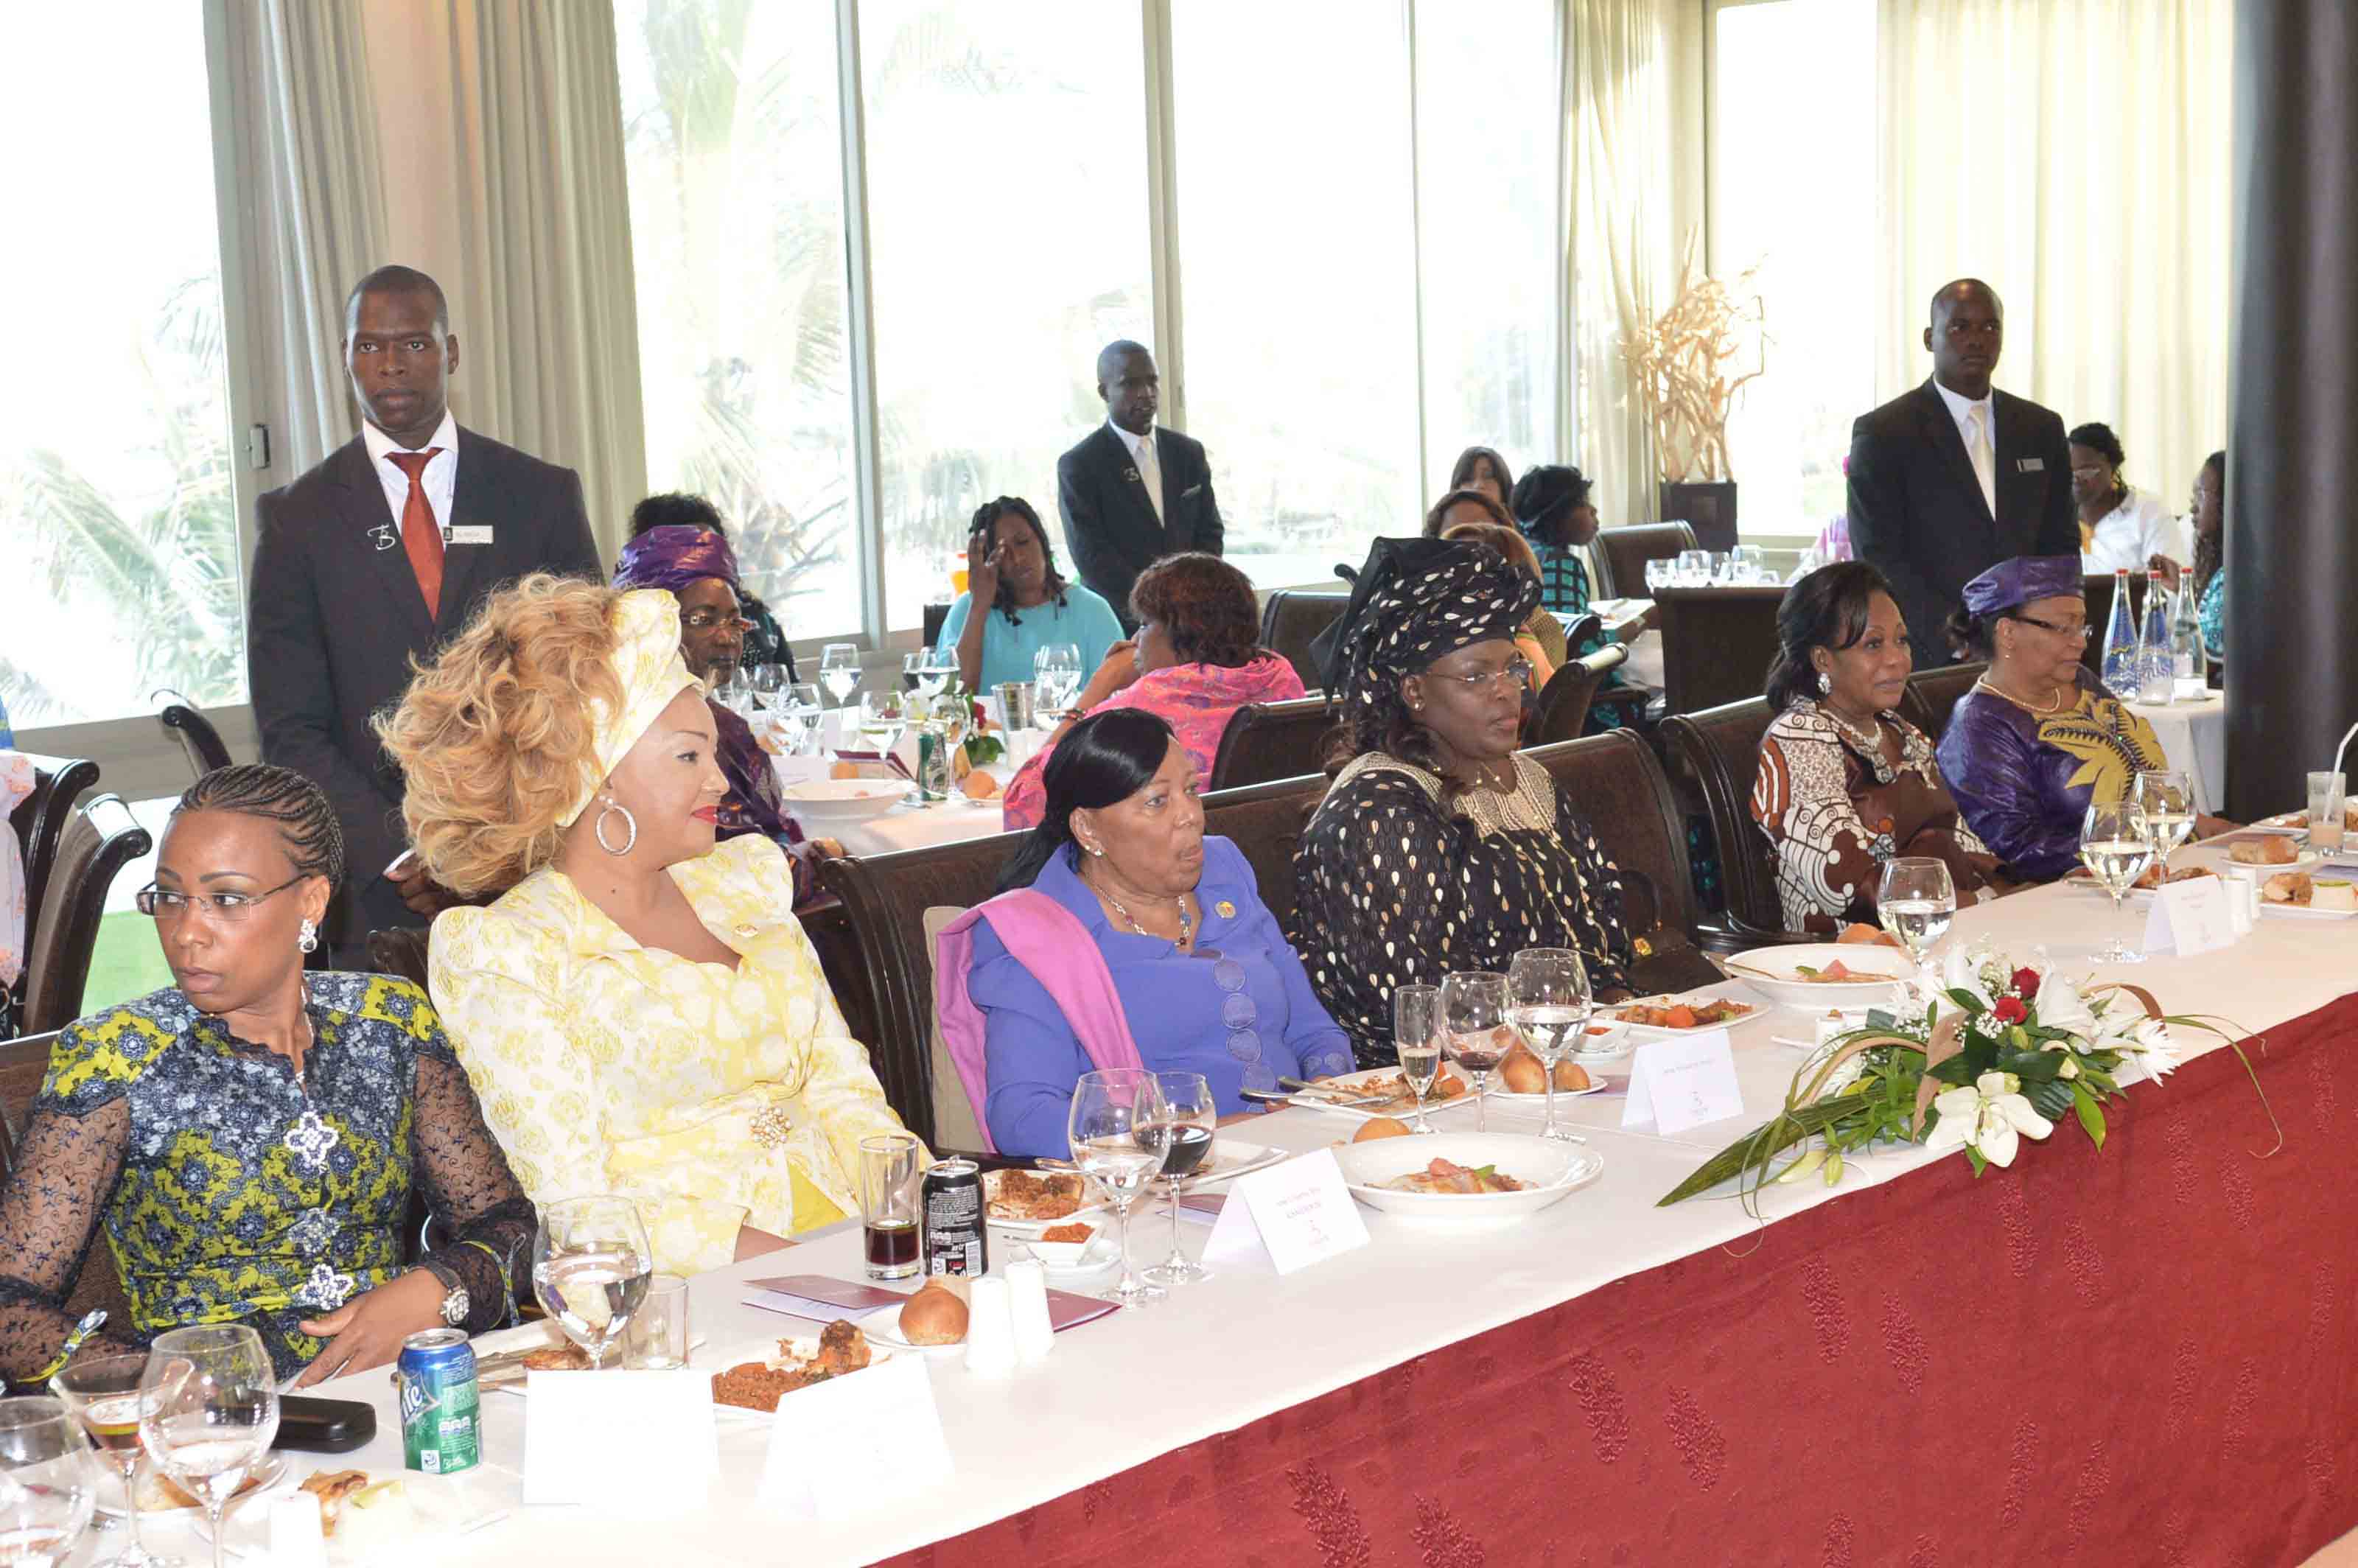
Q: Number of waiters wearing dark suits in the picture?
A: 3